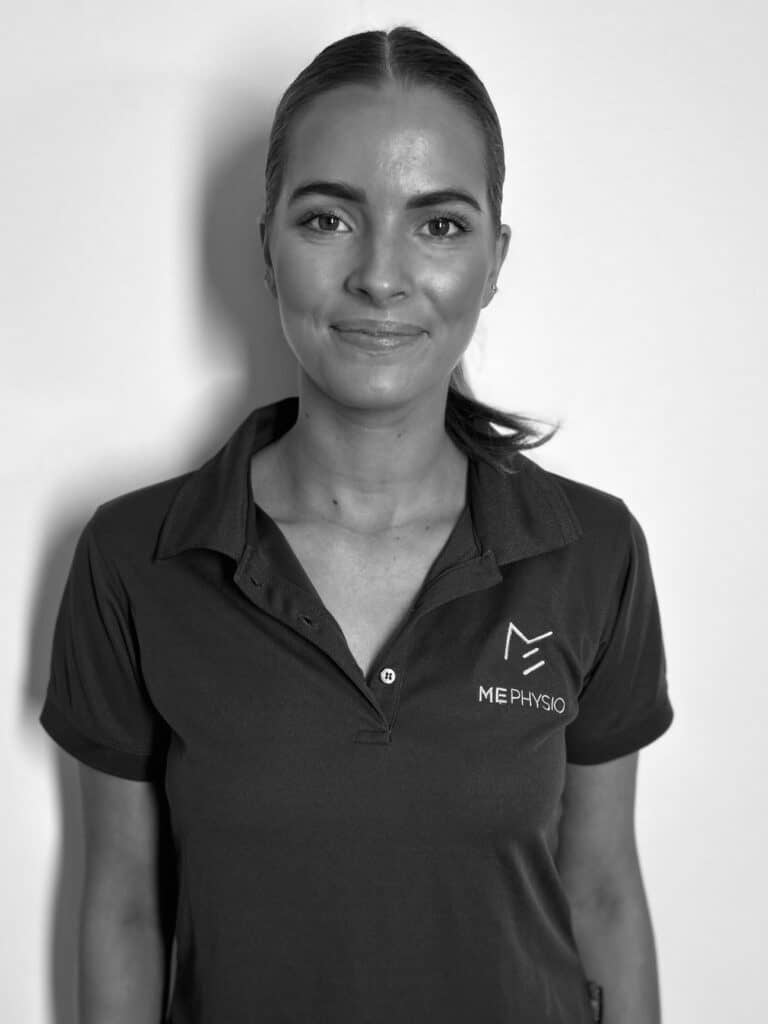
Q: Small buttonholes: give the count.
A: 2